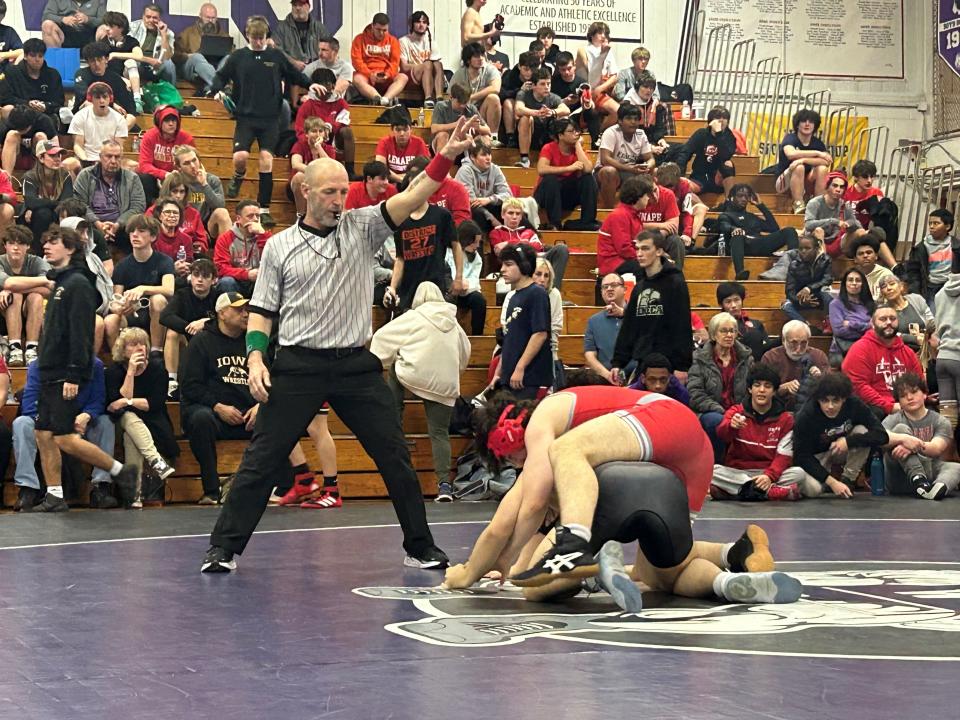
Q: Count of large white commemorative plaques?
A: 2